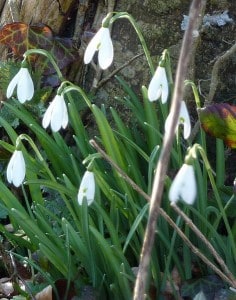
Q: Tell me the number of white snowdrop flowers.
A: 8